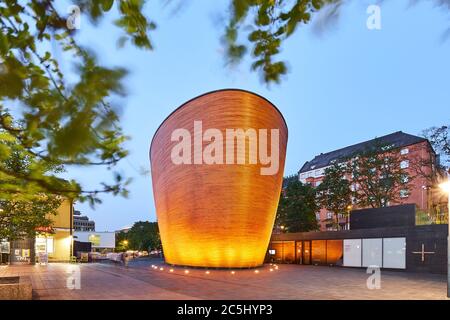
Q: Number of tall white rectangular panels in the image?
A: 3